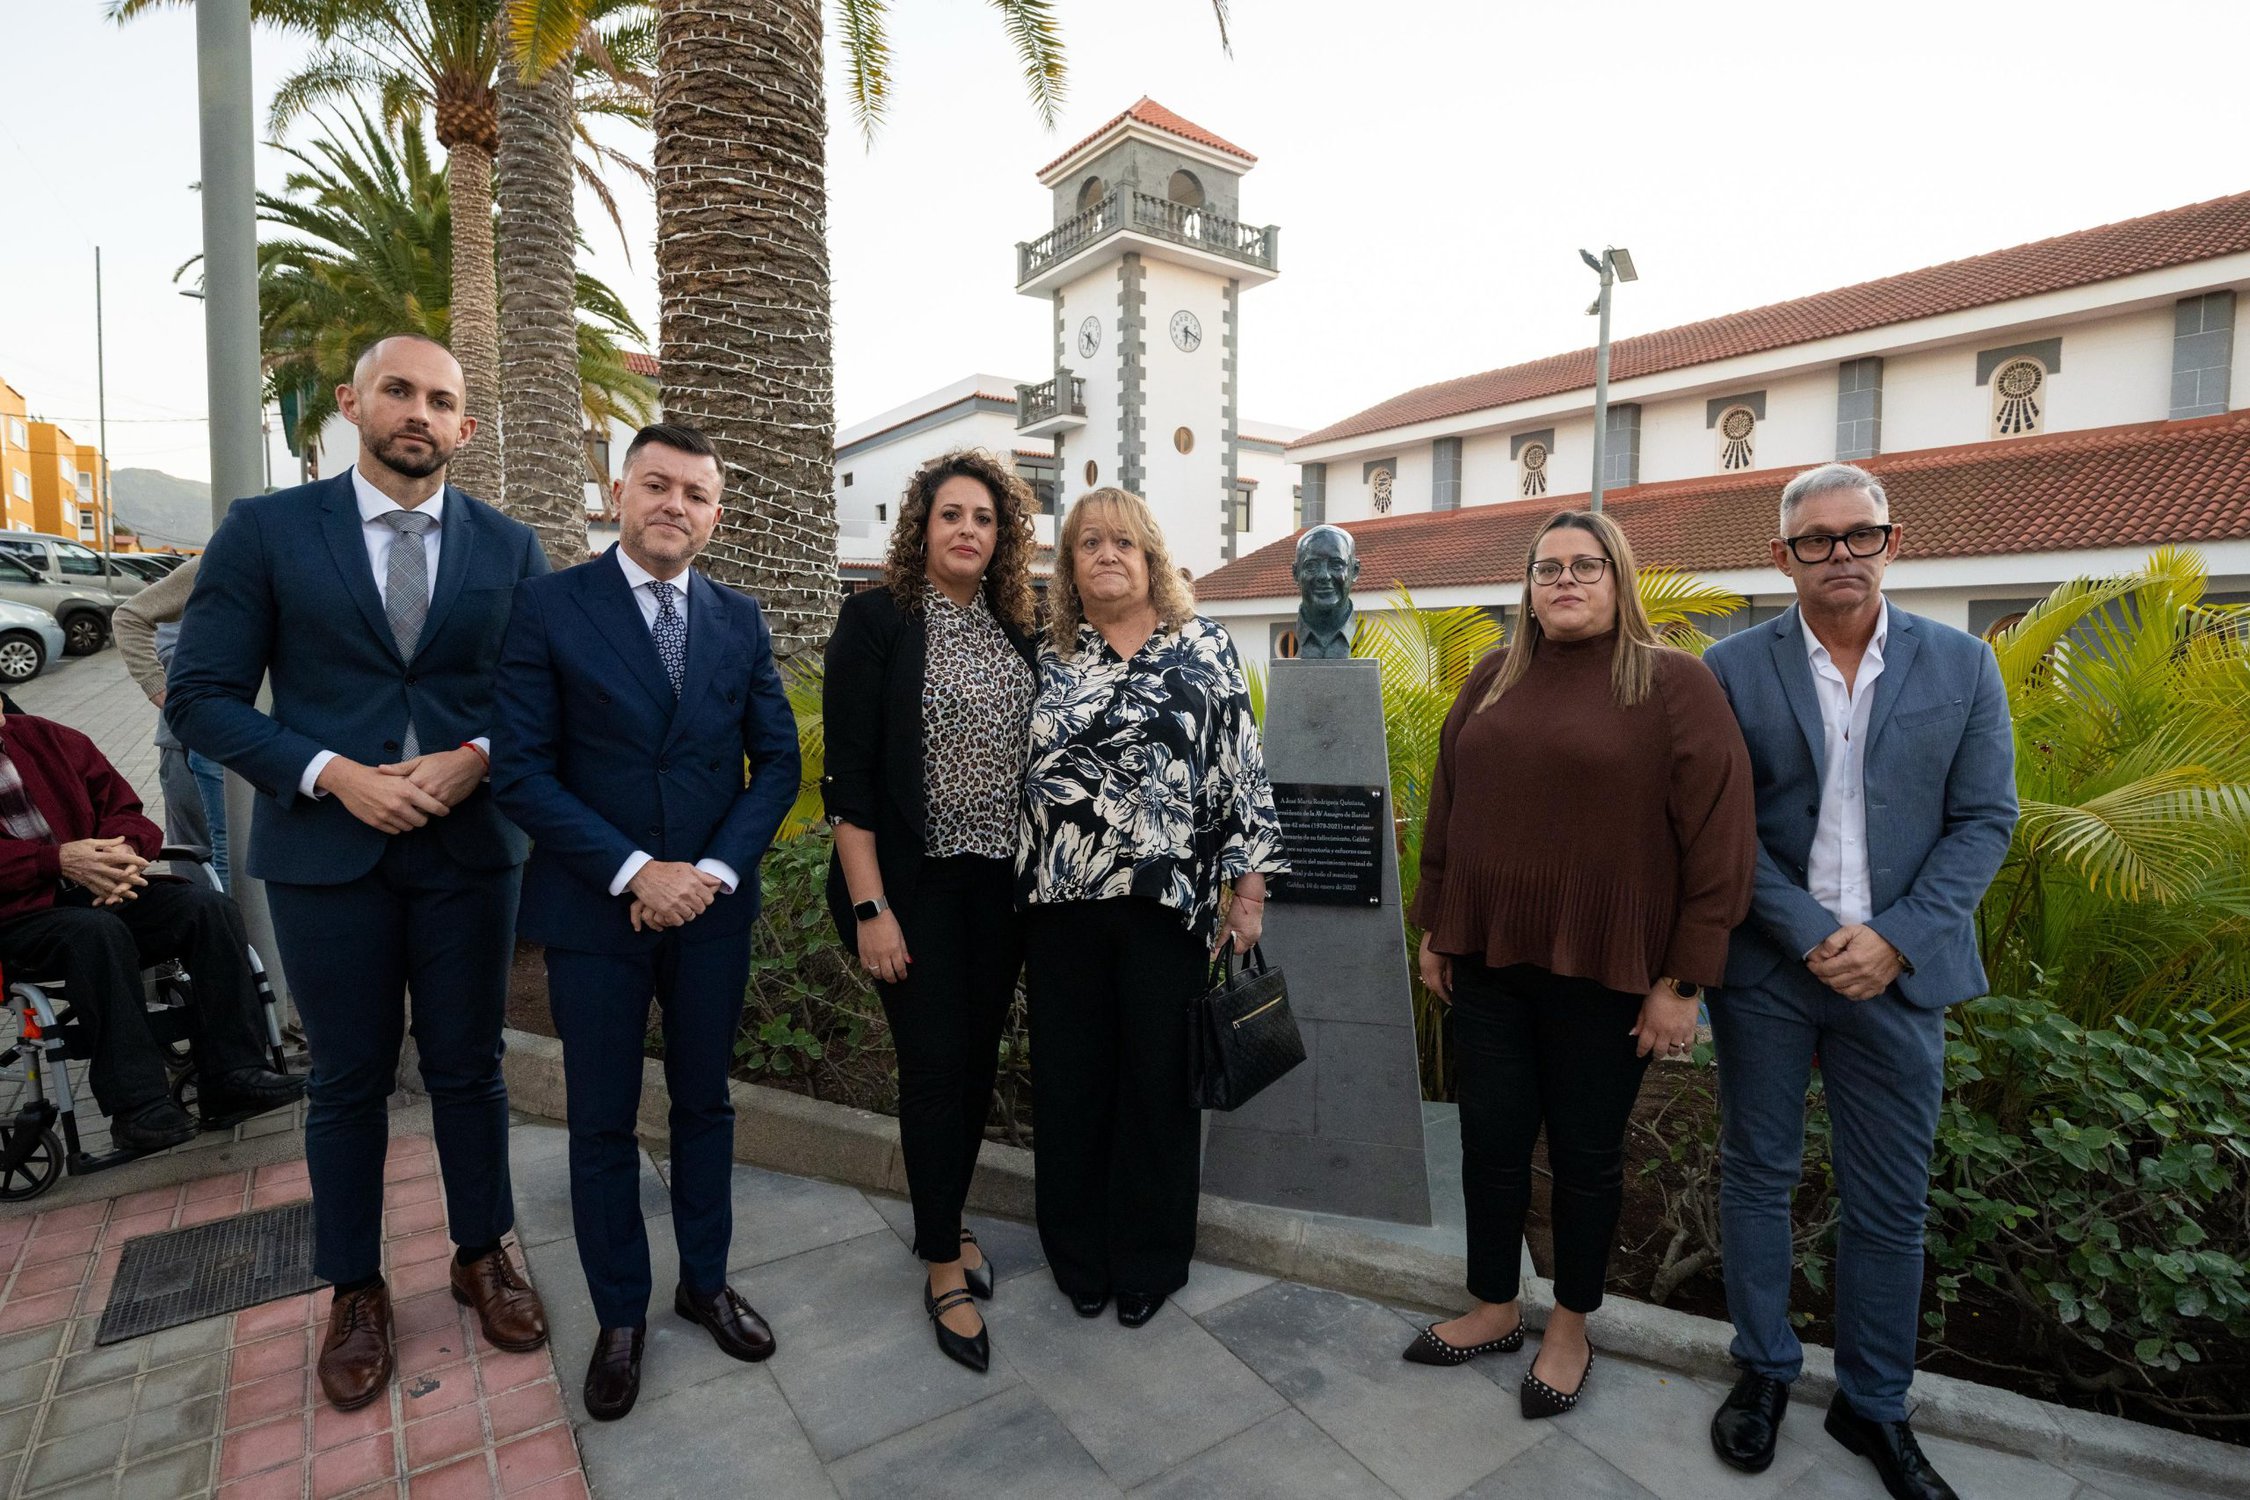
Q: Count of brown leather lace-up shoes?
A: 2